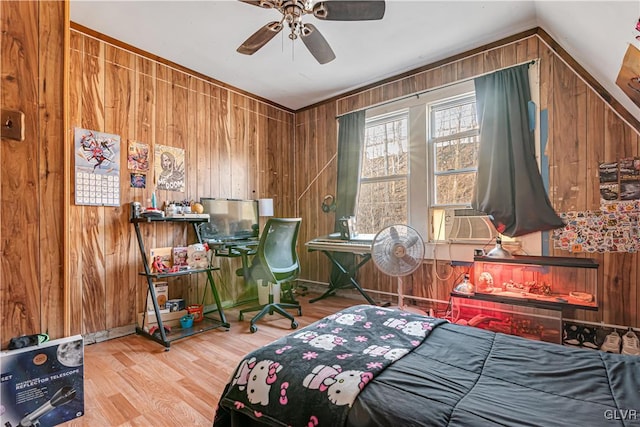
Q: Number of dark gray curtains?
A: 2